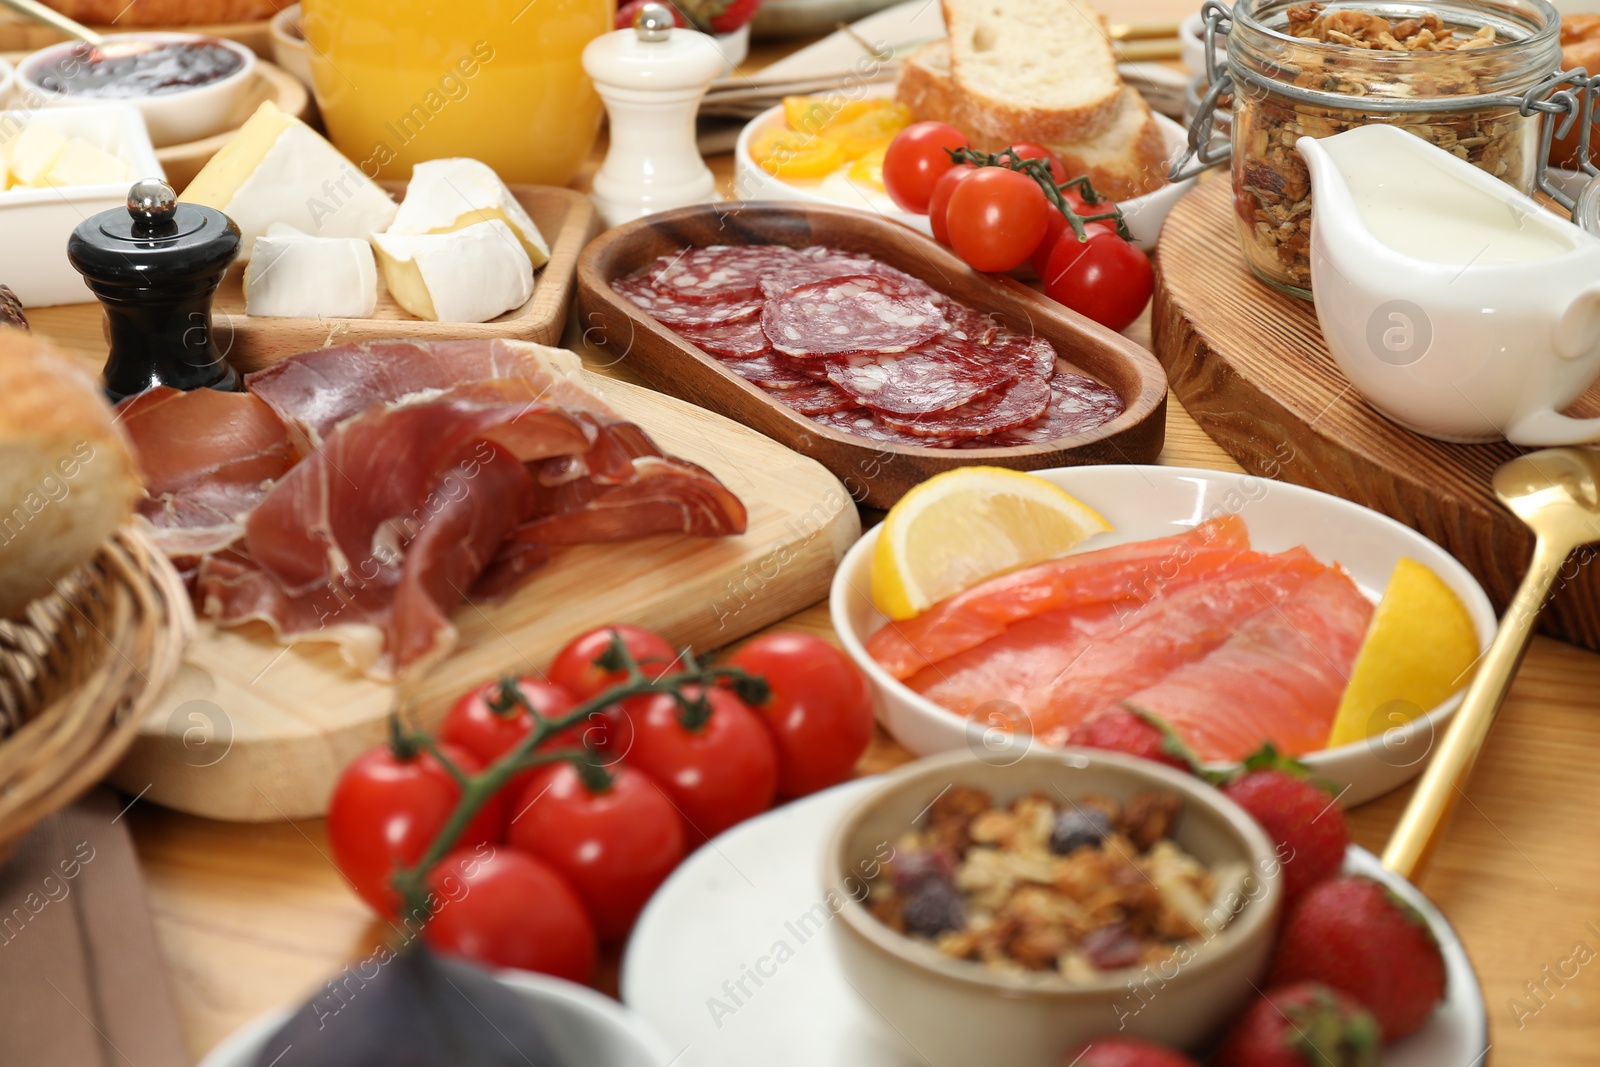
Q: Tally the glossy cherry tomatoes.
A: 13